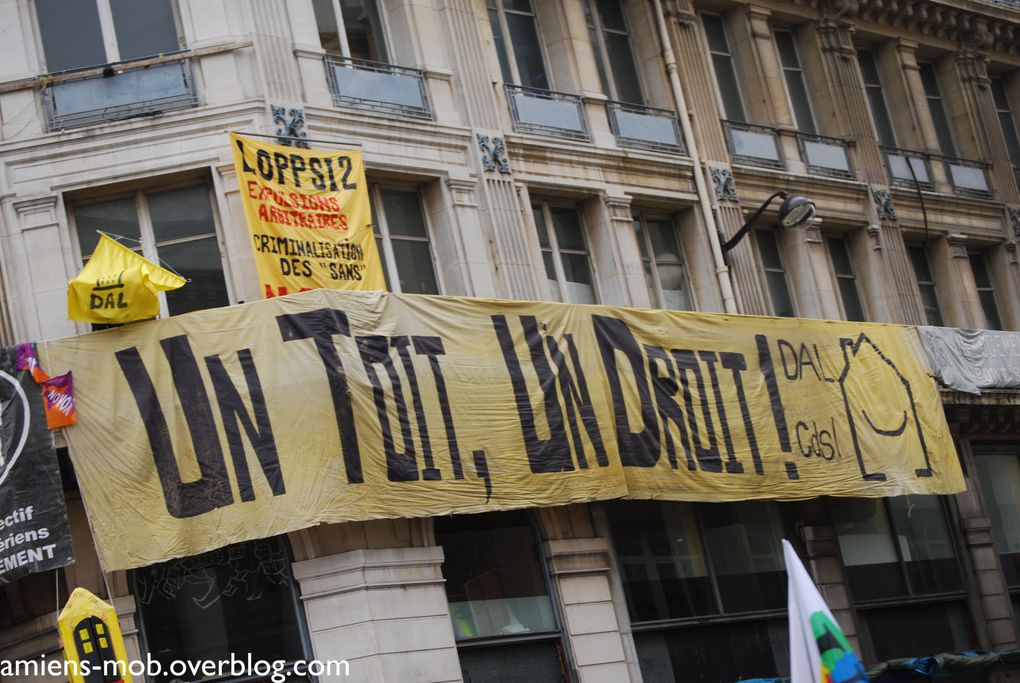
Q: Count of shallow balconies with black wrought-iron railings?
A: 8